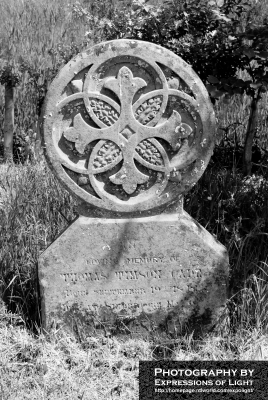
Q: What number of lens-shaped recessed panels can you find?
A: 4